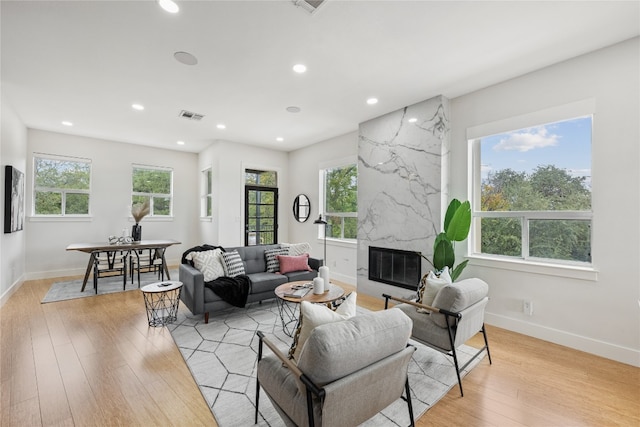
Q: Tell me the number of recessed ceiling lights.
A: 8